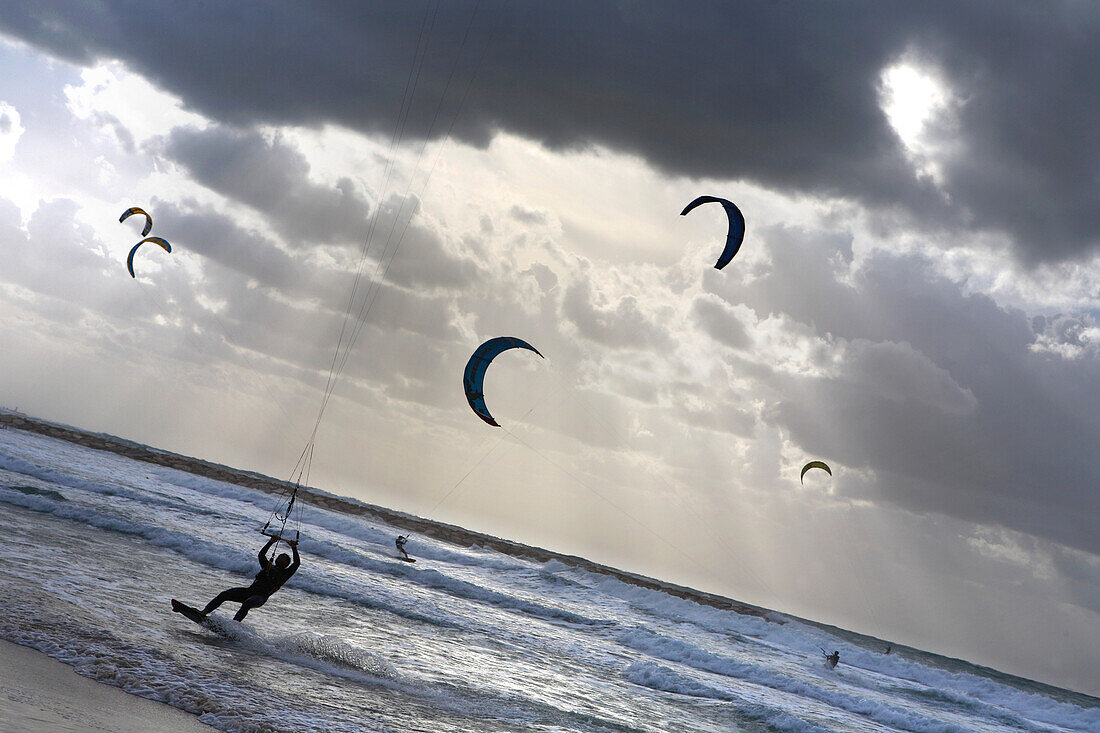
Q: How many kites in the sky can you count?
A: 5